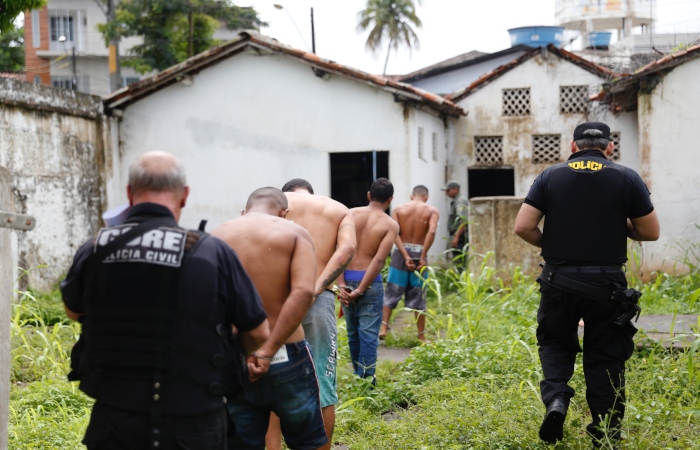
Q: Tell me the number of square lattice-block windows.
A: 5